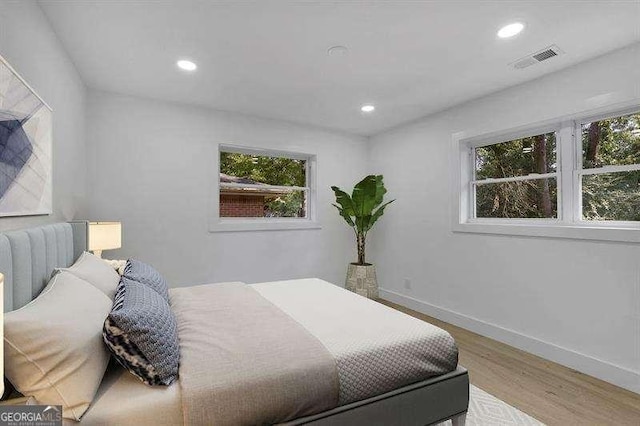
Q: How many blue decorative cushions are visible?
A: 2